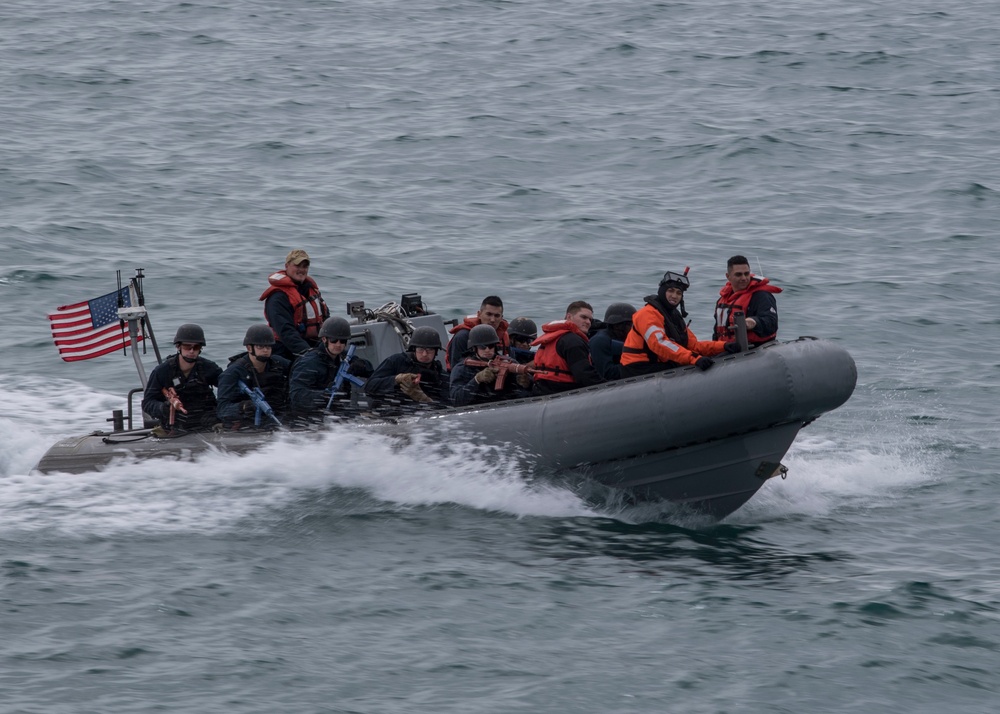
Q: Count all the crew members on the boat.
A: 12